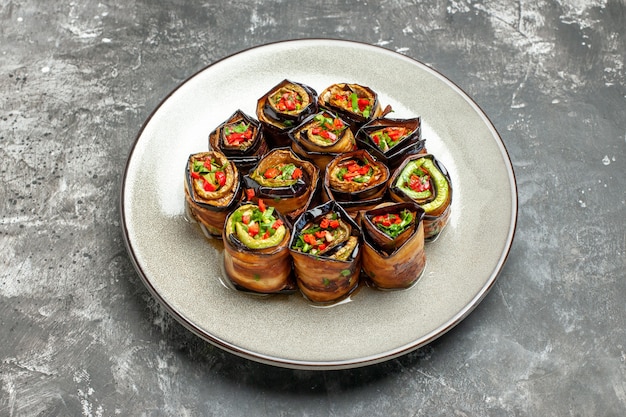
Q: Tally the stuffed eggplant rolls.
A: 12